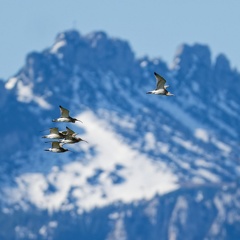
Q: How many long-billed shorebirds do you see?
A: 5